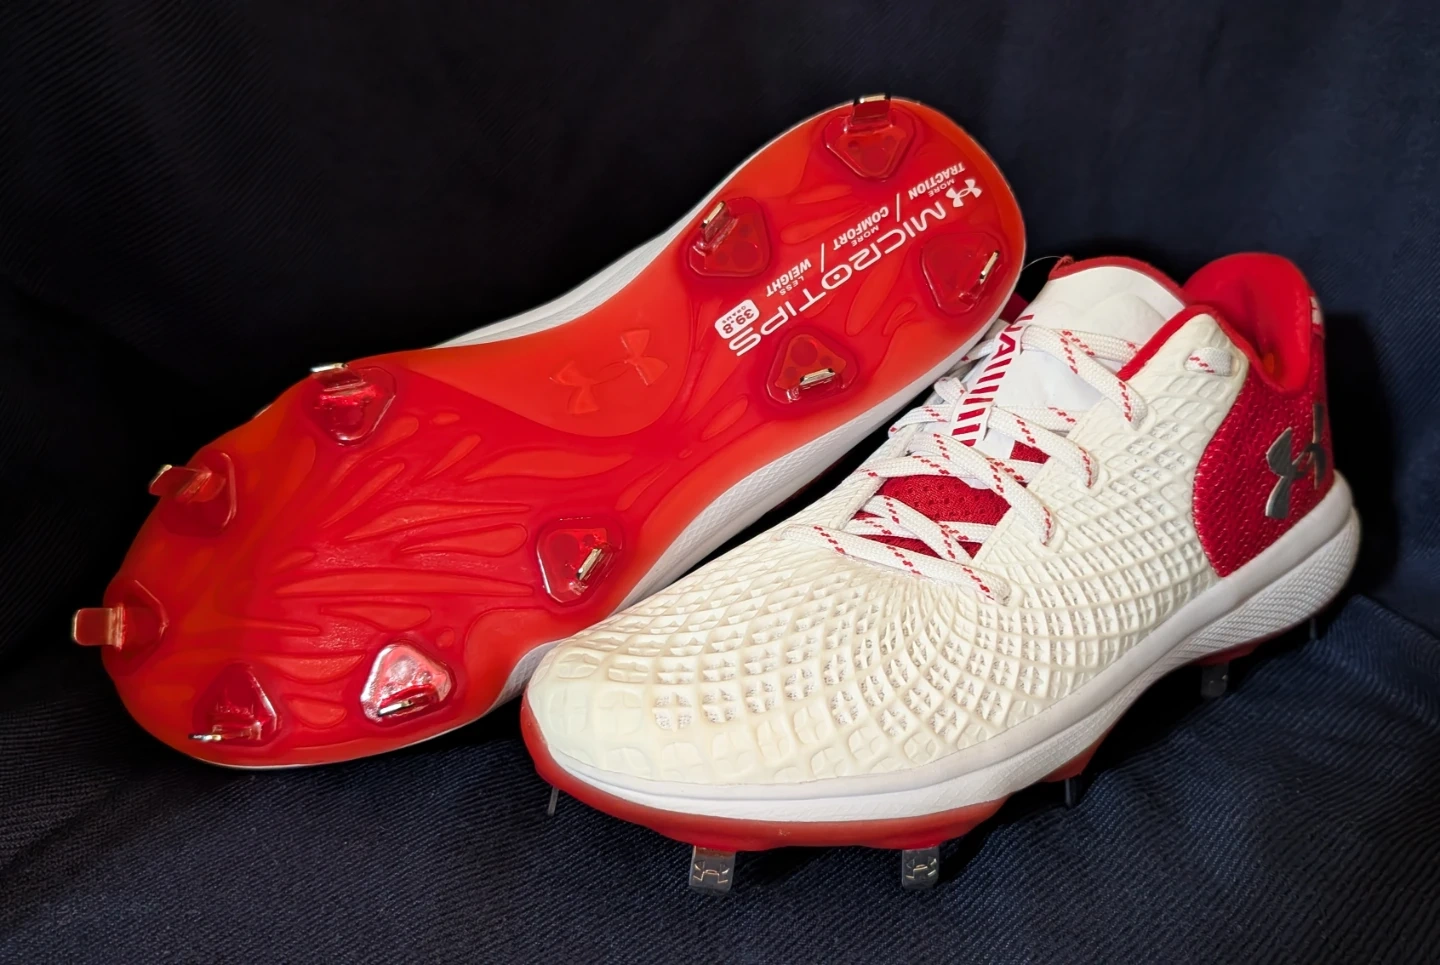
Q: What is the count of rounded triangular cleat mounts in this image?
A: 10